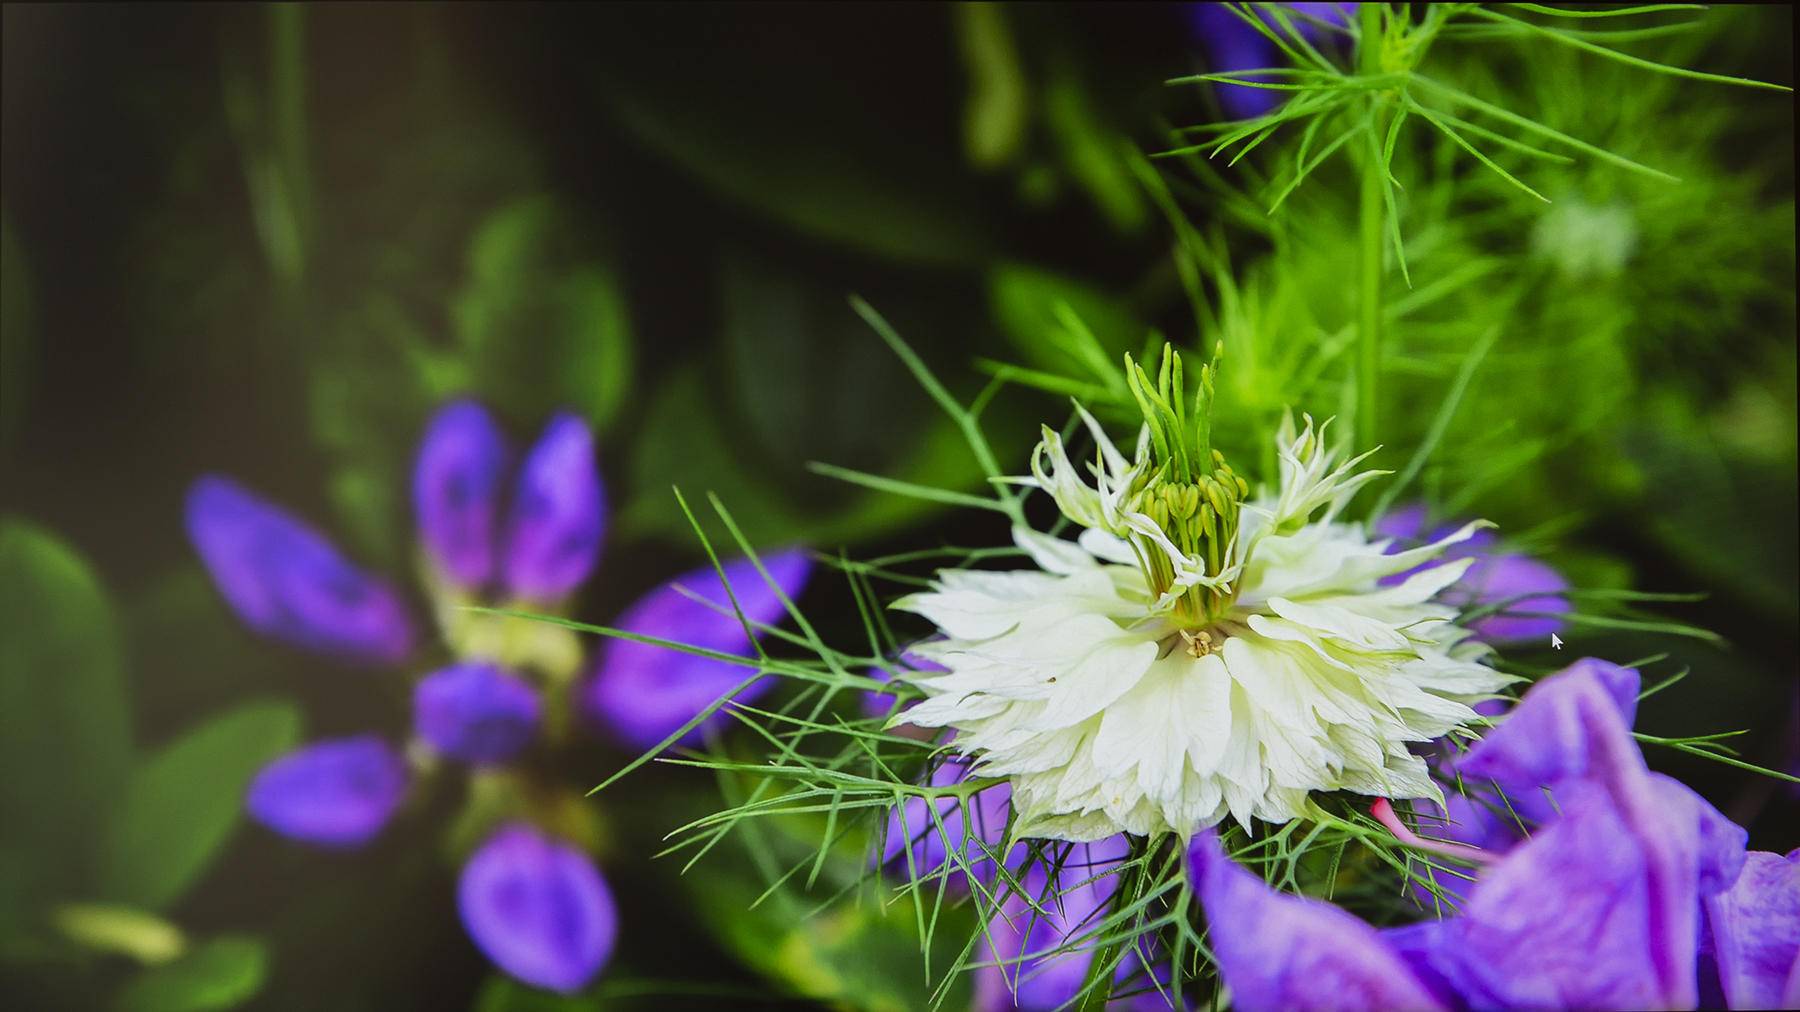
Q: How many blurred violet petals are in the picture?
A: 7